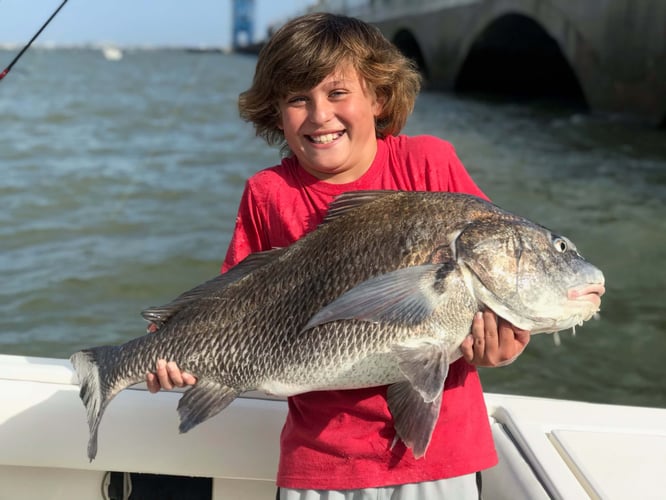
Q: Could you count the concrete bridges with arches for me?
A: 1